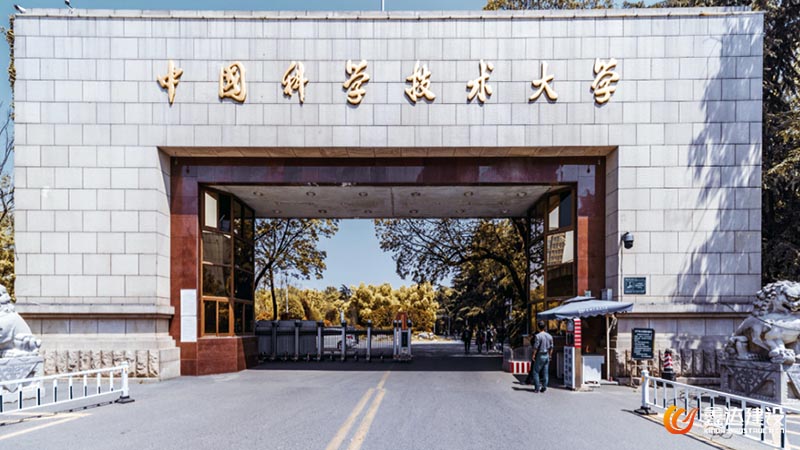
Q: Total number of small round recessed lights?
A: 12